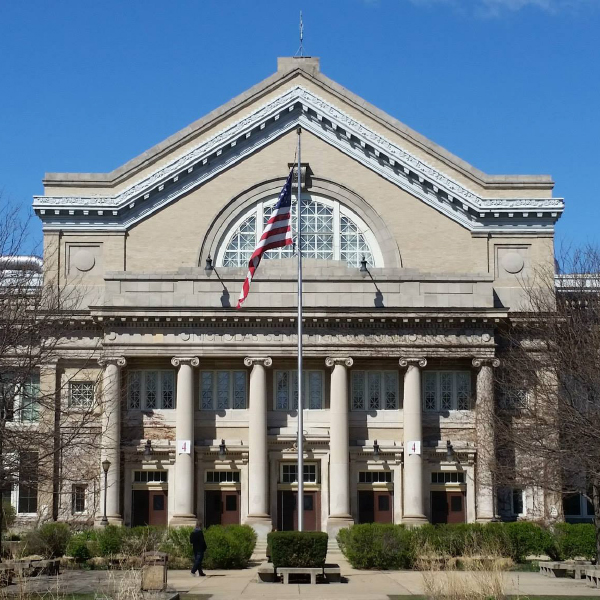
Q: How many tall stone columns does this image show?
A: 6